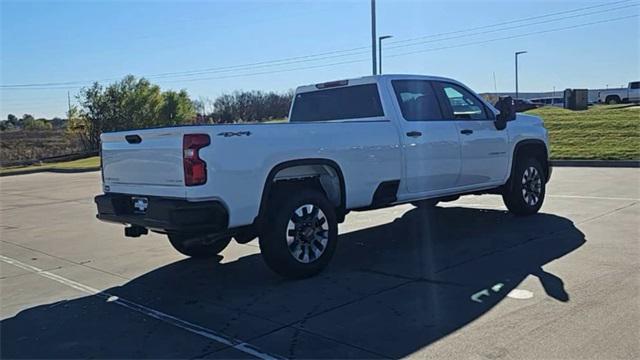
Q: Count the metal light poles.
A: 3